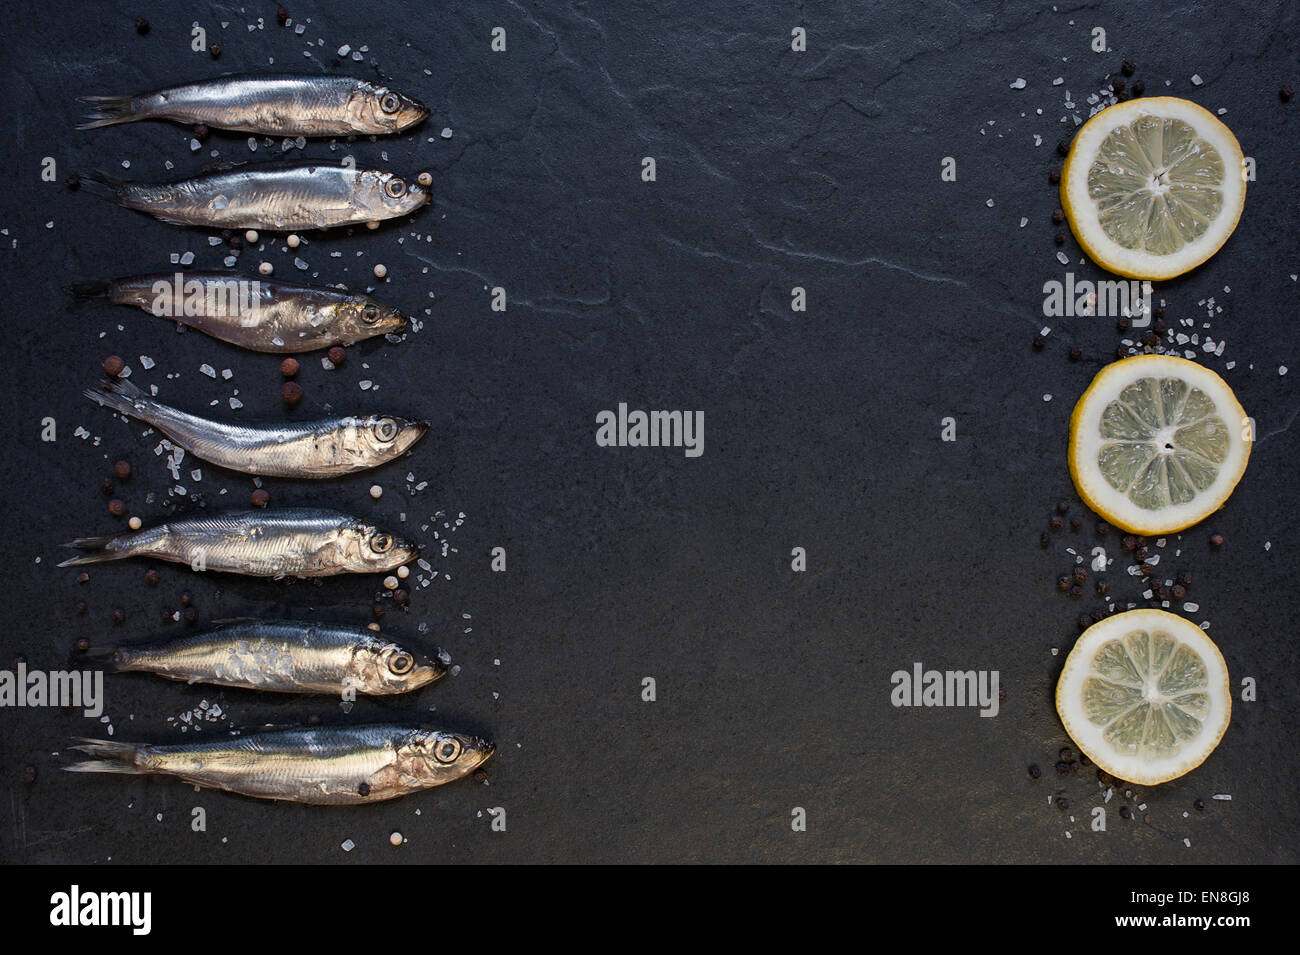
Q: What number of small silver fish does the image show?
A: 7